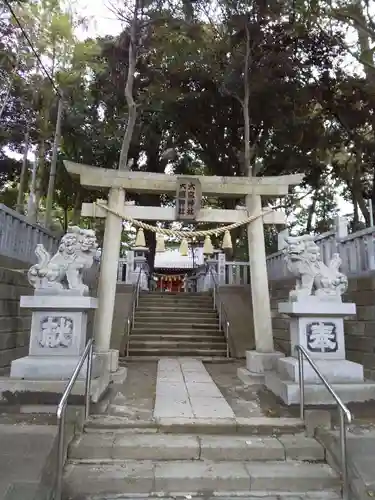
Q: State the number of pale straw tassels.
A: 5